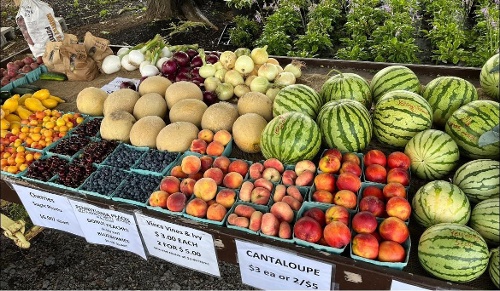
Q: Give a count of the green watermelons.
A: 15